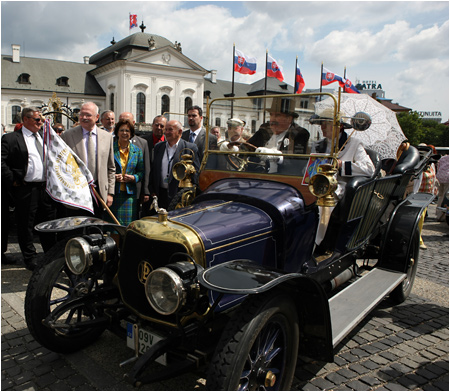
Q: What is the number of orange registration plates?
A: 0